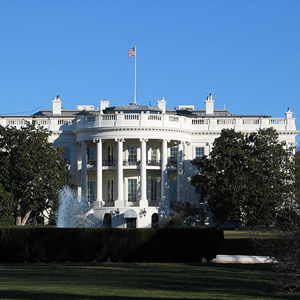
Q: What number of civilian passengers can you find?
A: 0